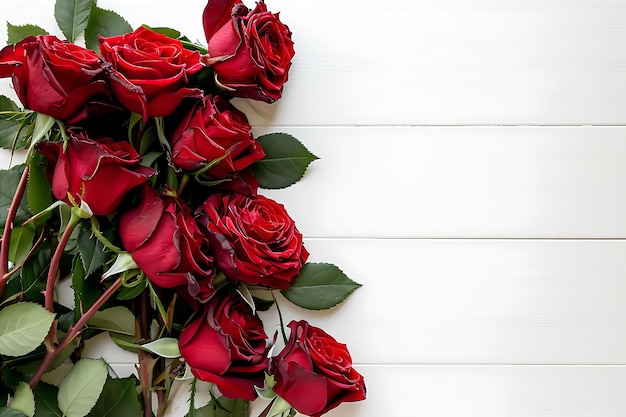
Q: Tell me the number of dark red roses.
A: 9